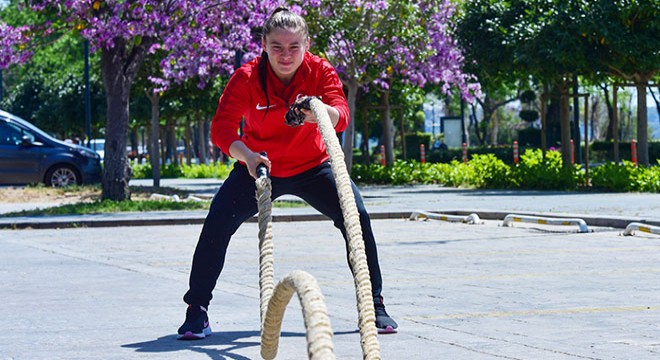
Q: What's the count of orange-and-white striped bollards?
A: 6